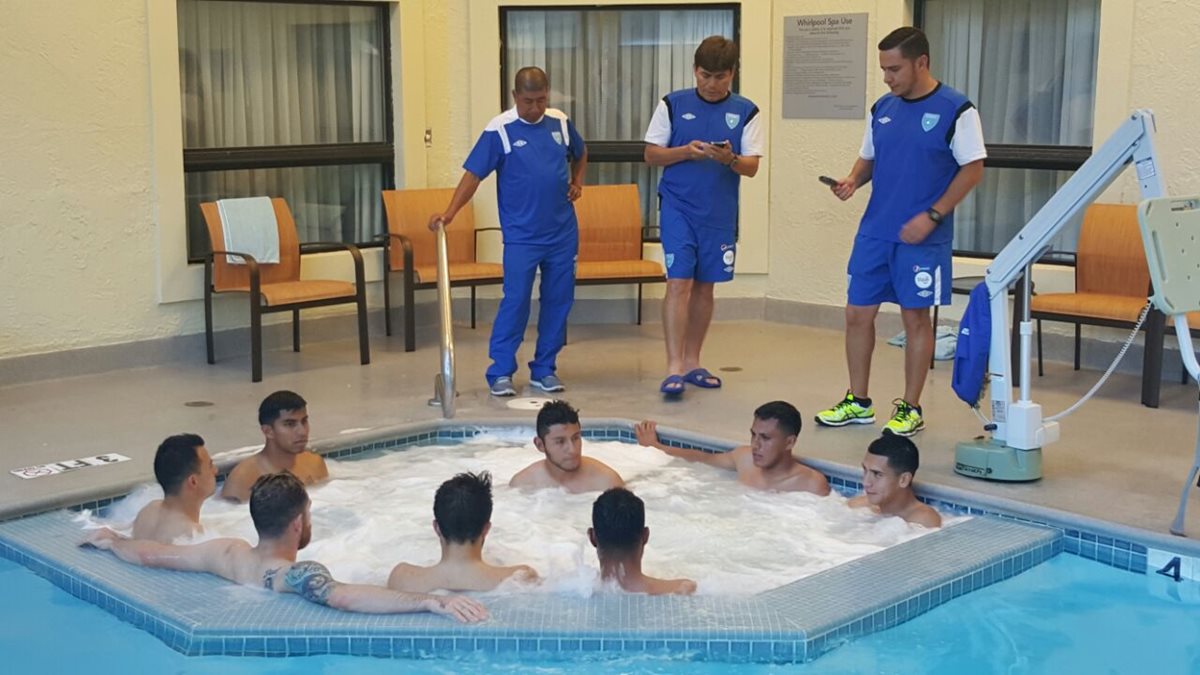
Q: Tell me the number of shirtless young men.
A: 8